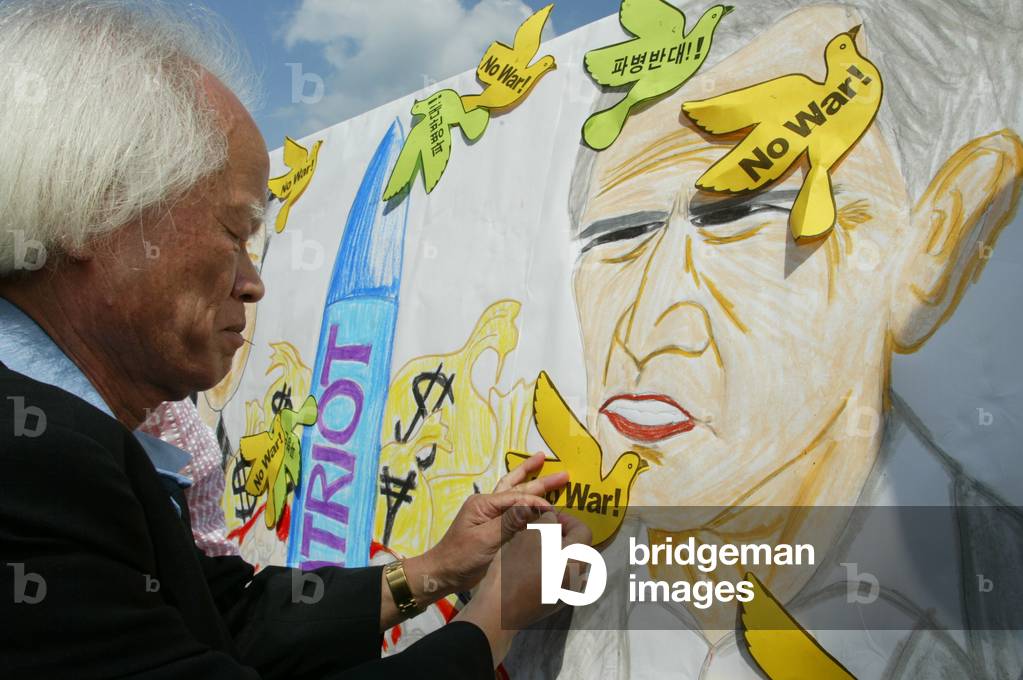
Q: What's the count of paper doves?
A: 9